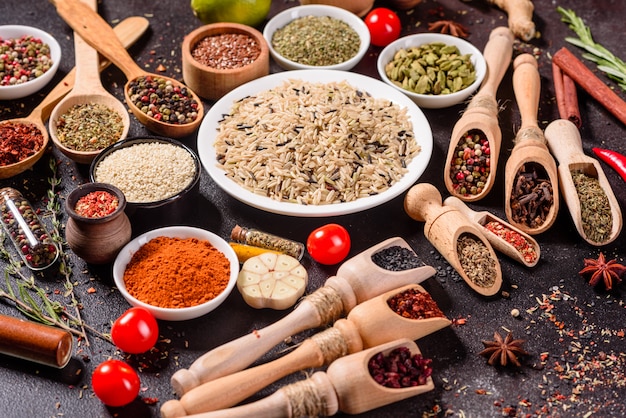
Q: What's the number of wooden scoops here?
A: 8